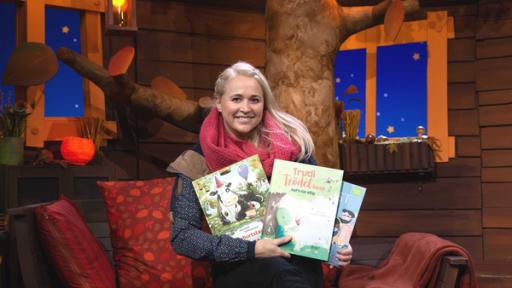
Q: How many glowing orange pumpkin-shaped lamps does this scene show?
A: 1